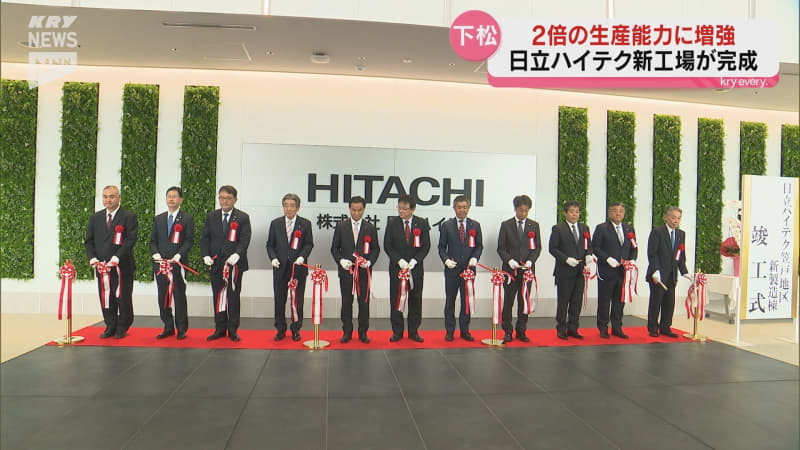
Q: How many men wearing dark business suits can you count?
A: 11